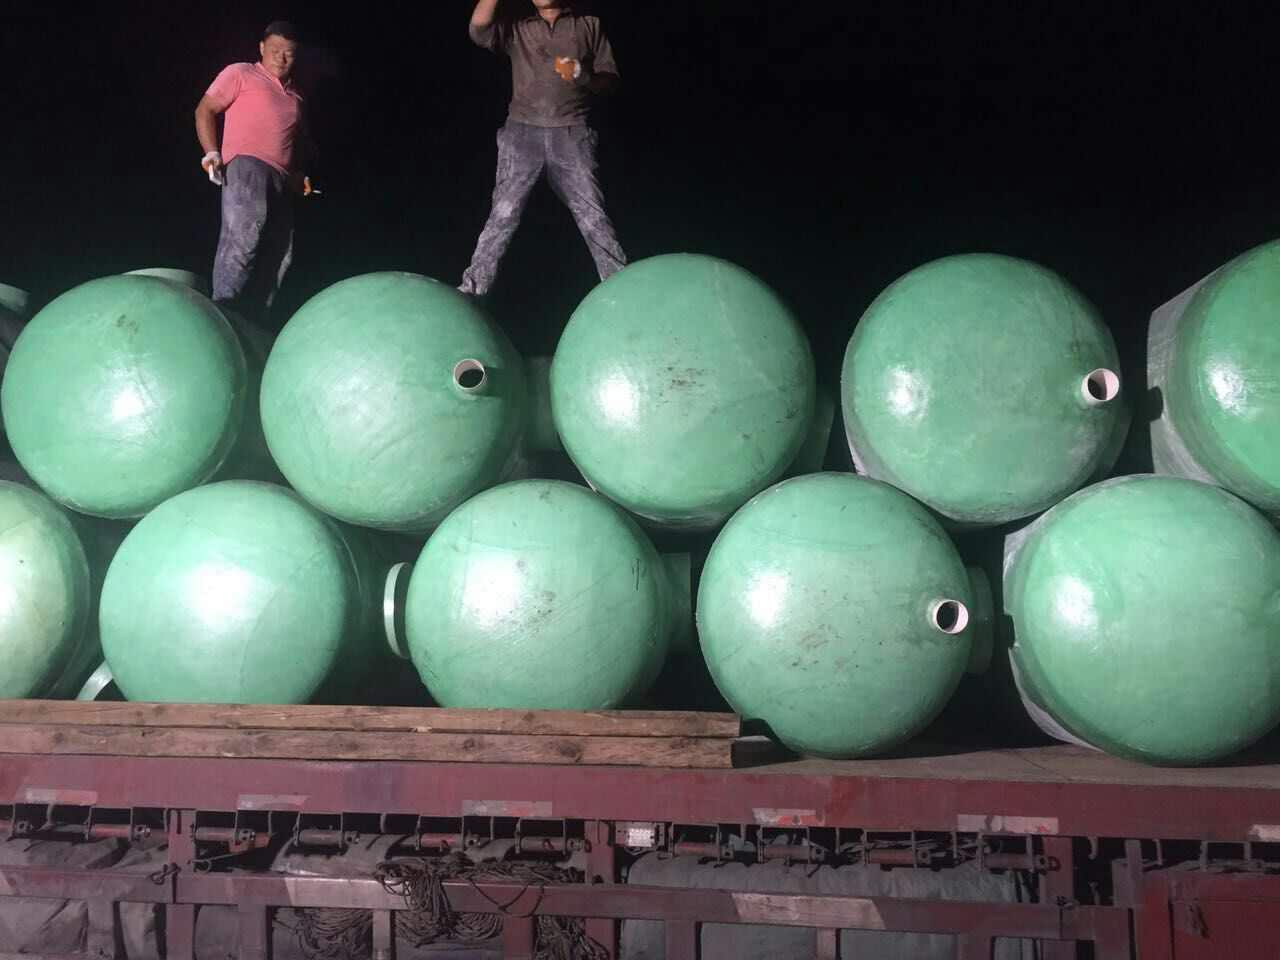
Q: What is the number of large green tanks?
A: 10